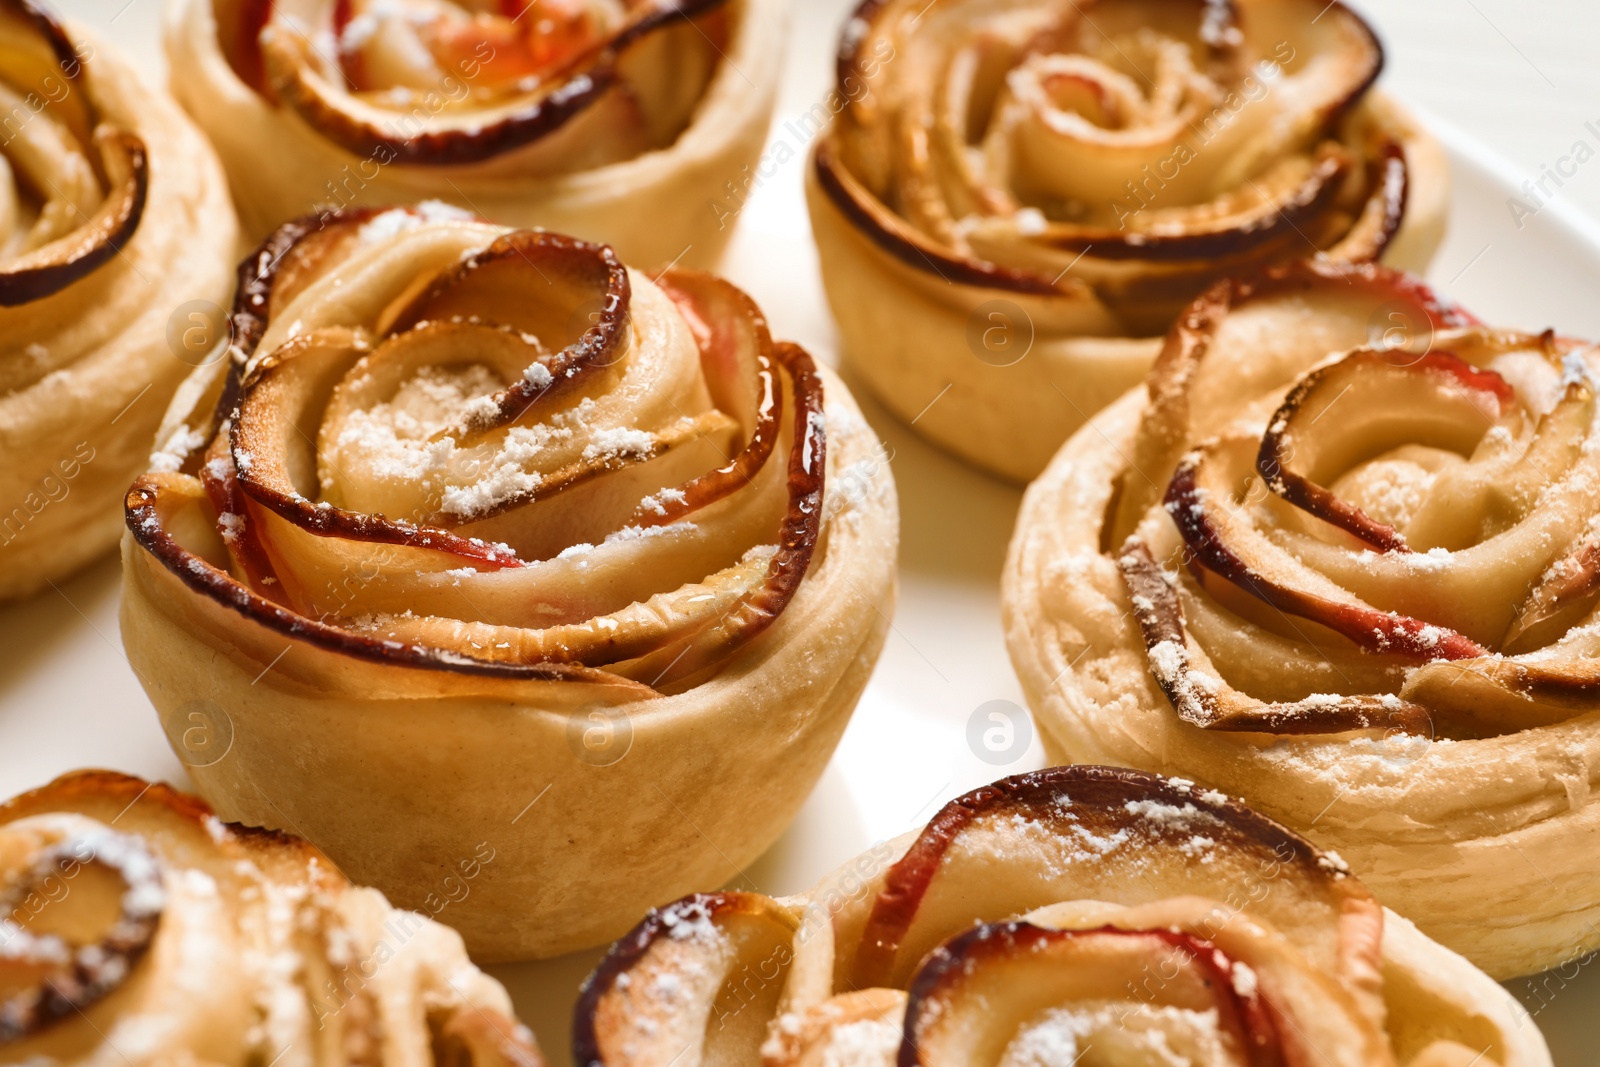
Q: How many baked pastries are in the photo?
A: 7